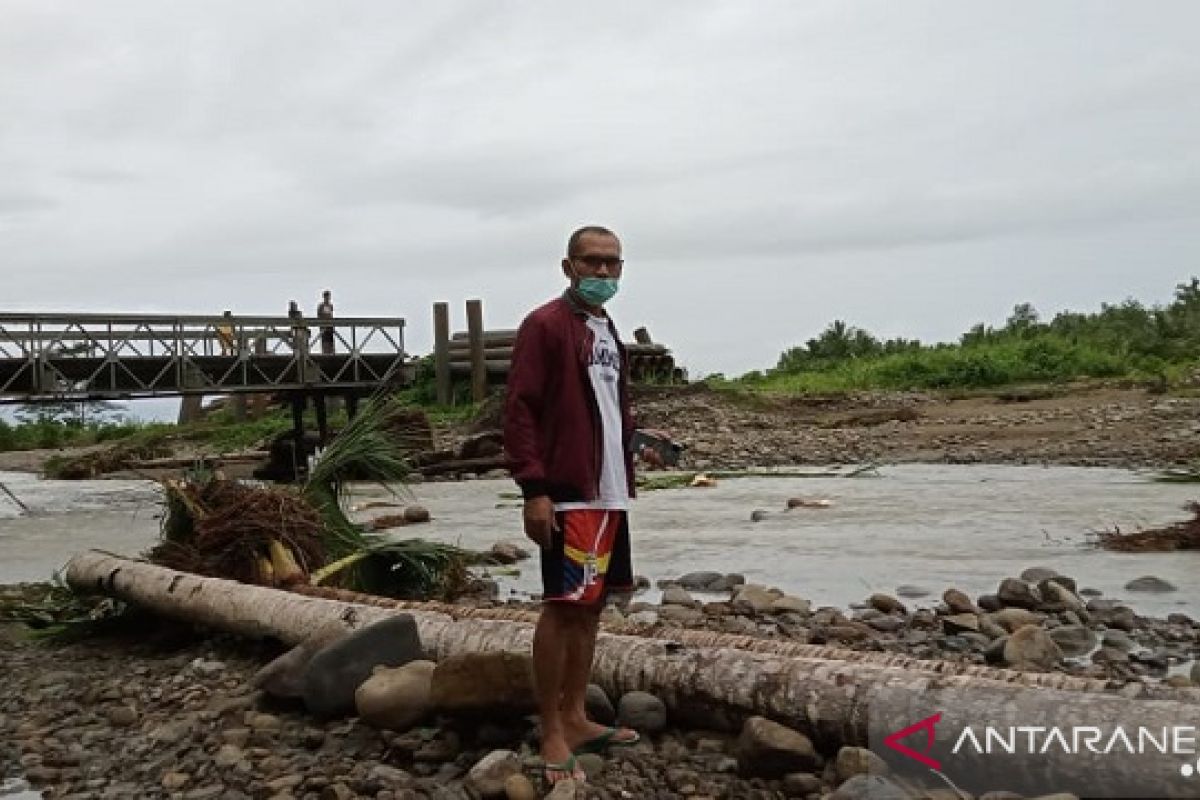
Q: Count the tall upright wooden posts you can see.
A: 2